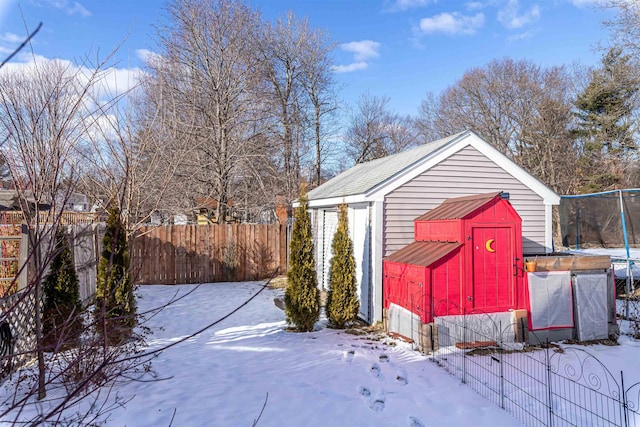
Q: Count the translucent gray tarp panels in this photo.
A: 2